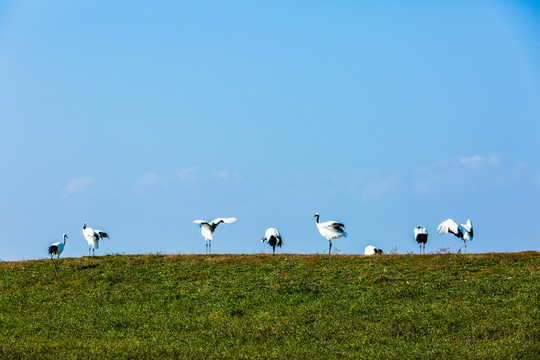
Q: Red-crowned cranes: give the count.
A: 8